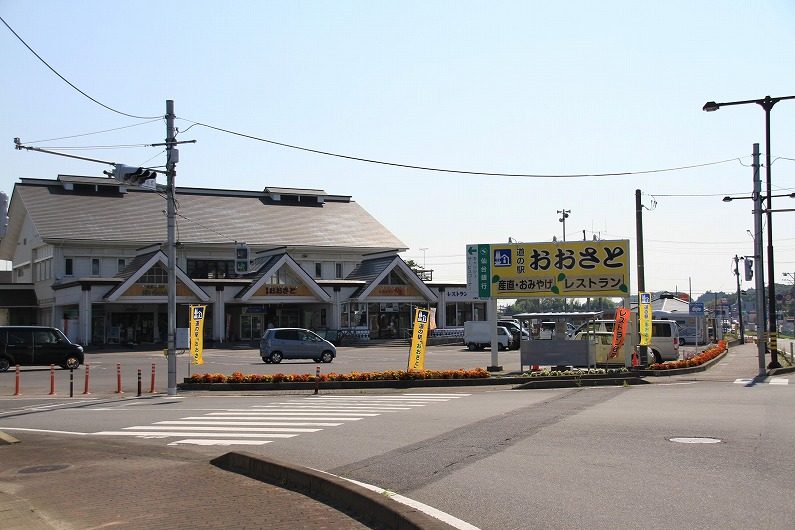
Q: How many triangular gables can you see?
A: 3